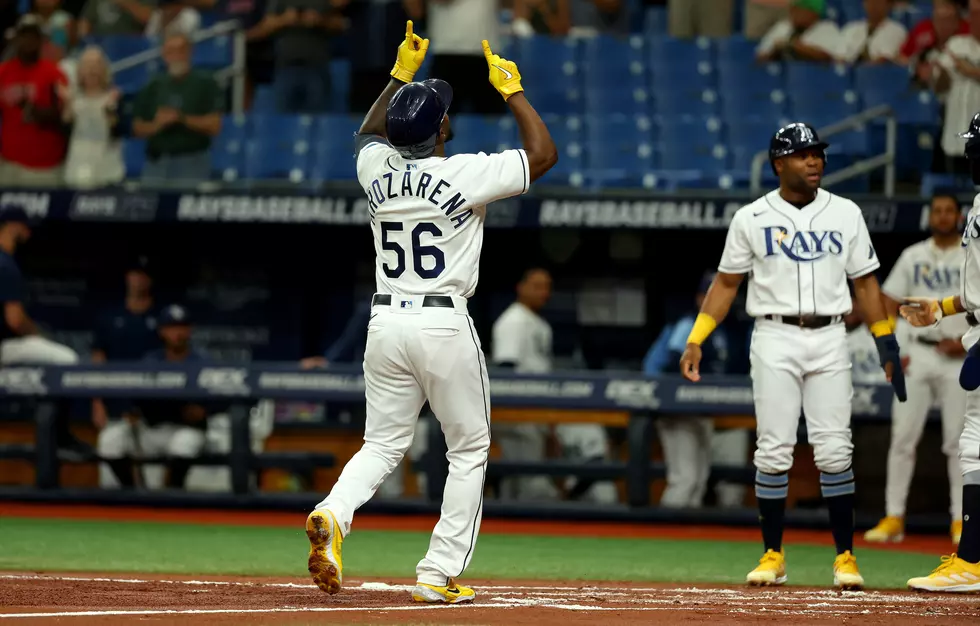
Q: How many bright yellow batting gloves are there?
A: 2